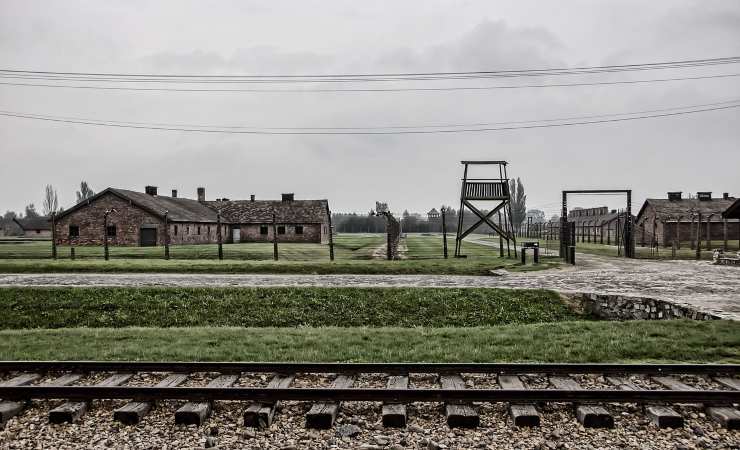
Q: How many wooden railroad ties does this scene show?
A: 14